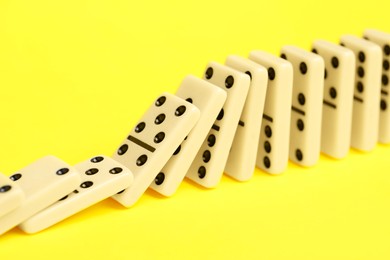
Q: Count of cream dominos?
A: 12